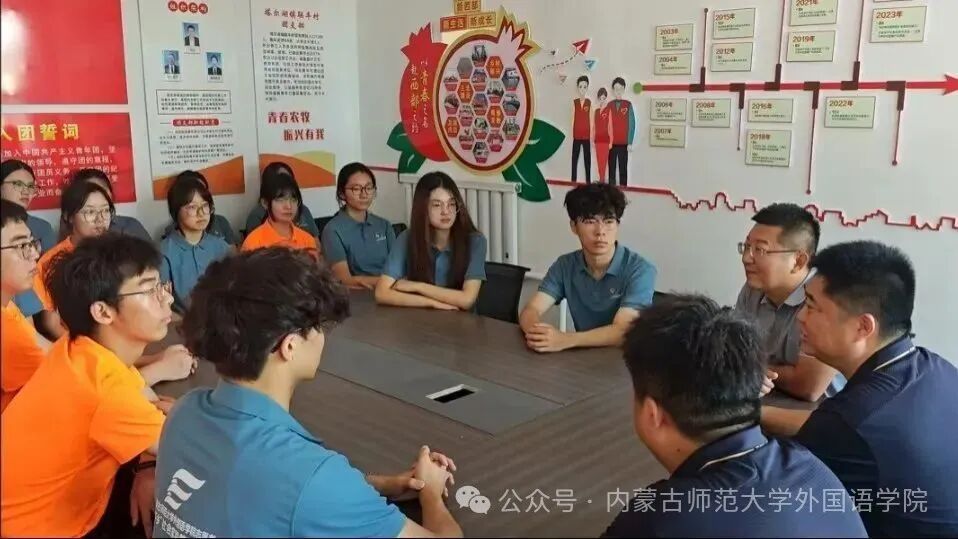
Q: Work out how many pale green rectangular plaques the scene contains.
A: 13